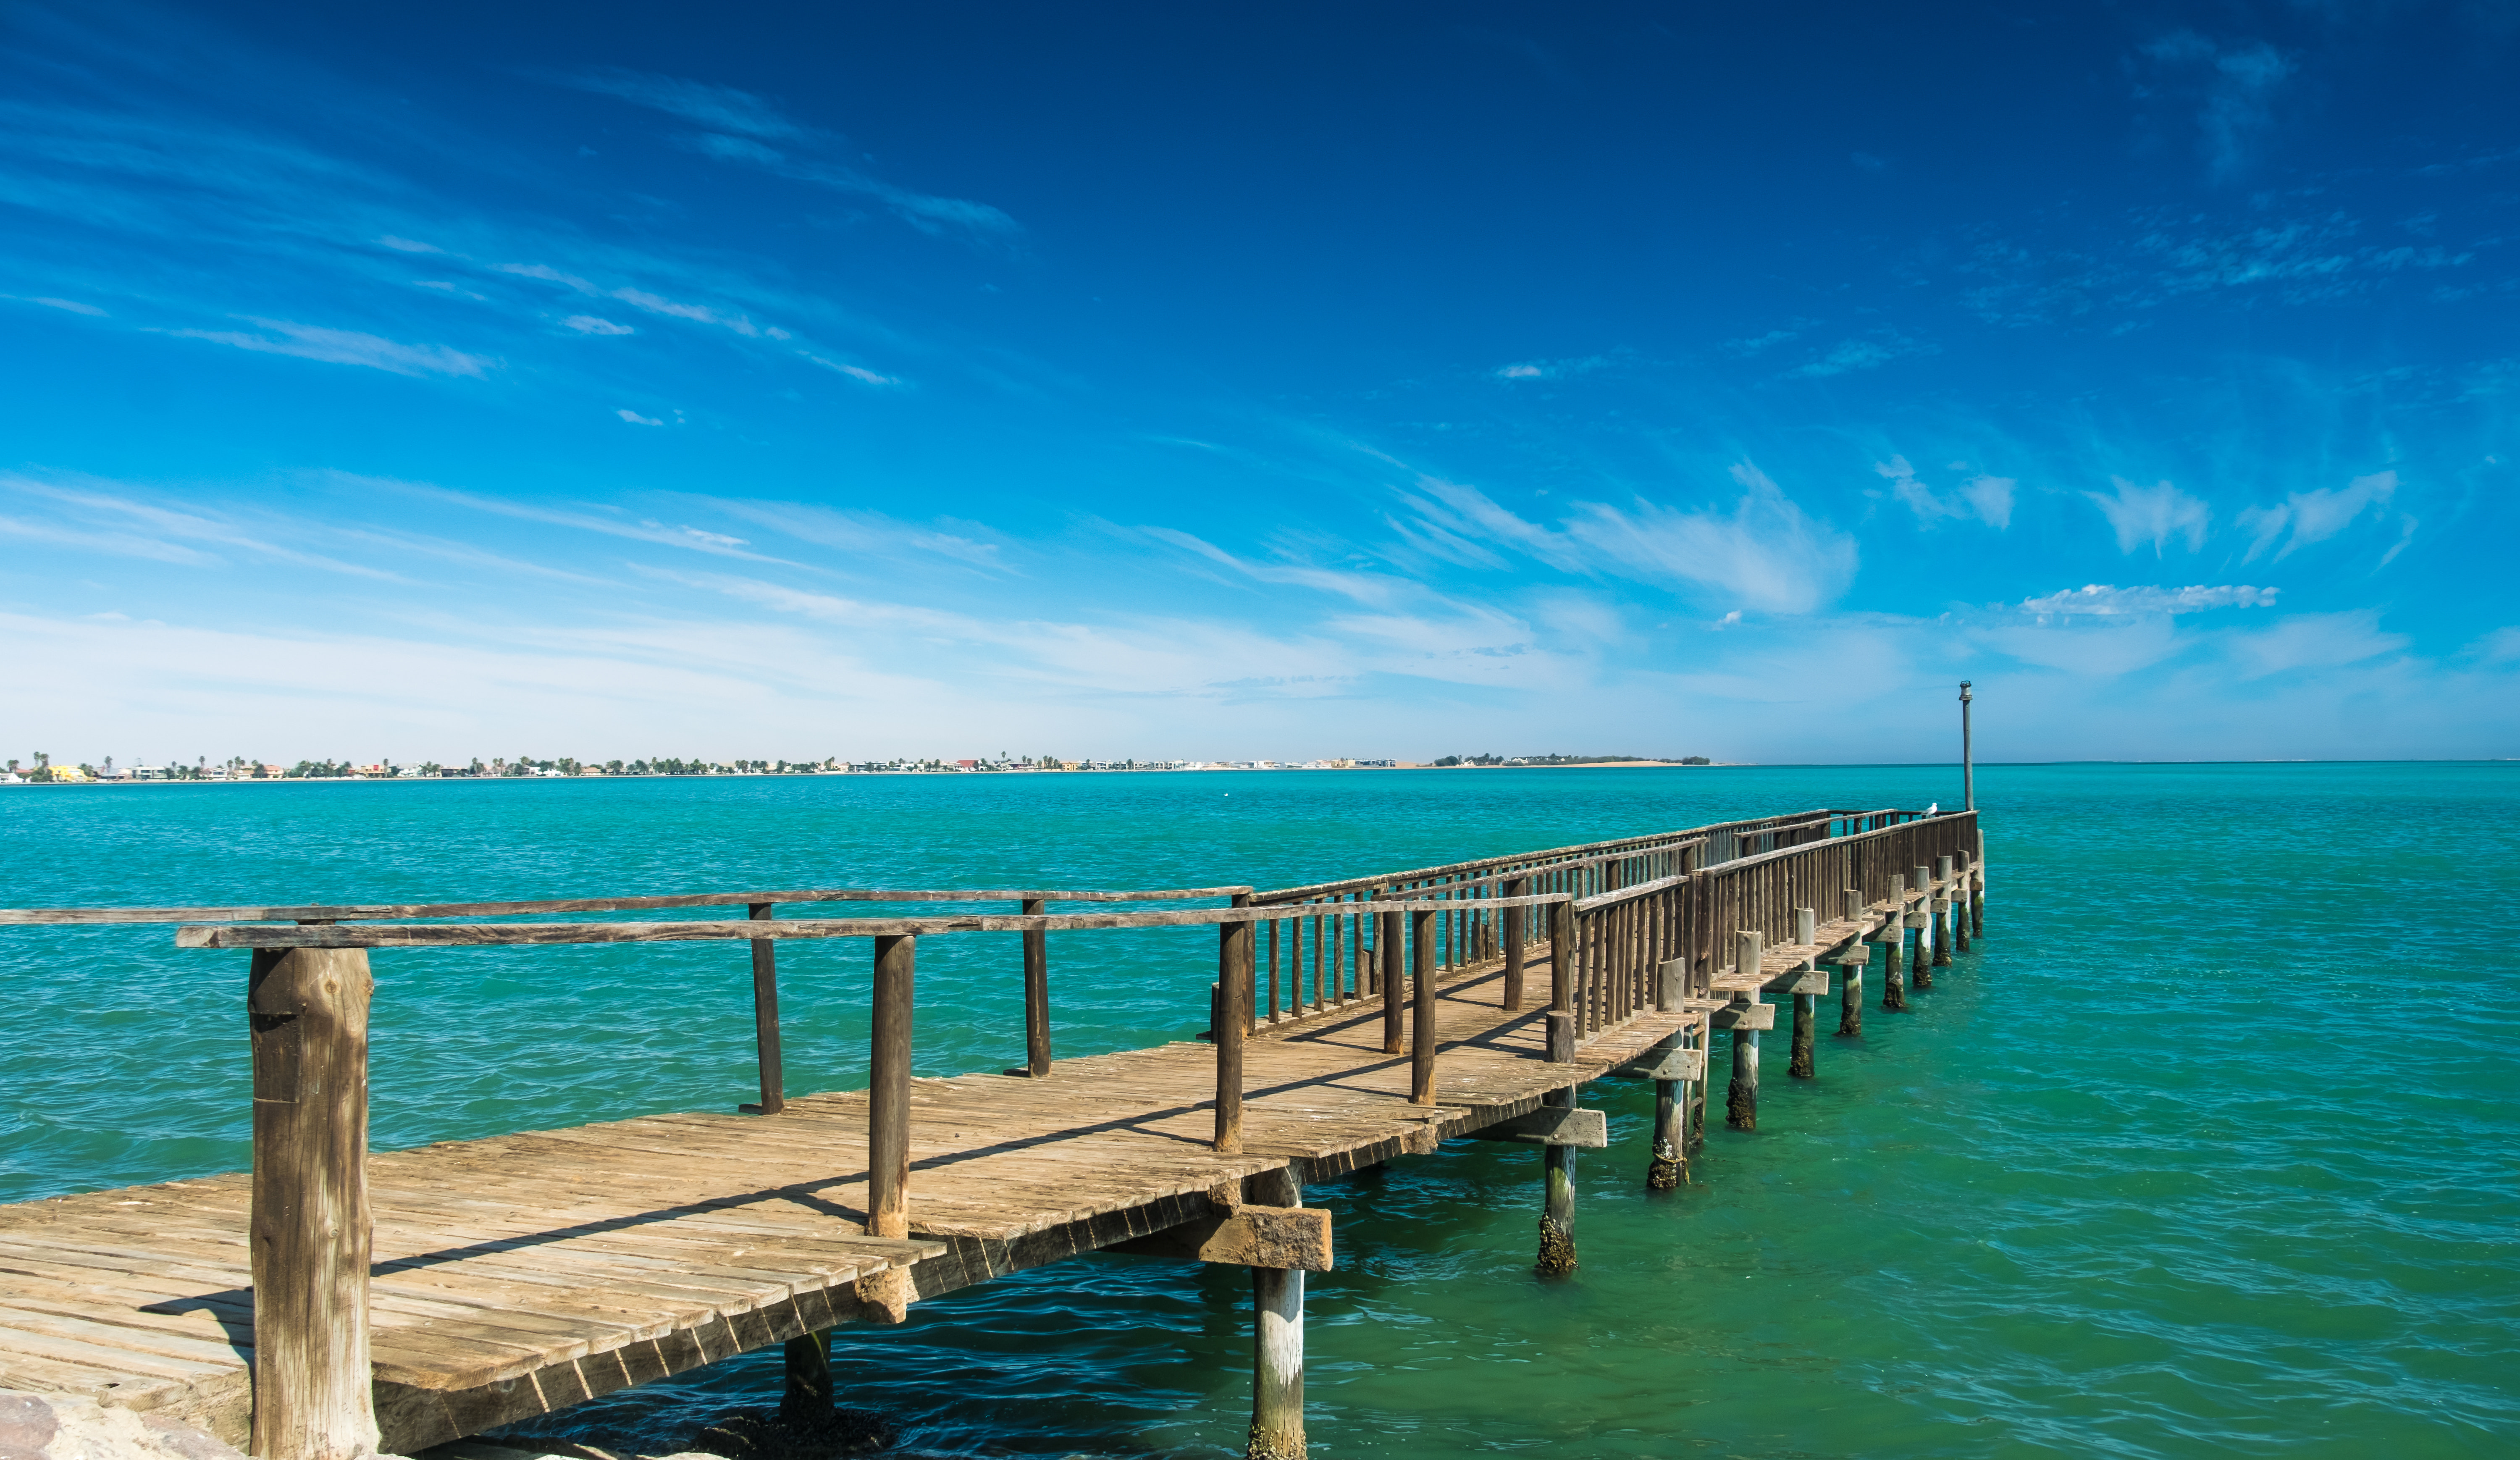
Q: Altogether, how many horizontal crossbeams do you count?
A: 11